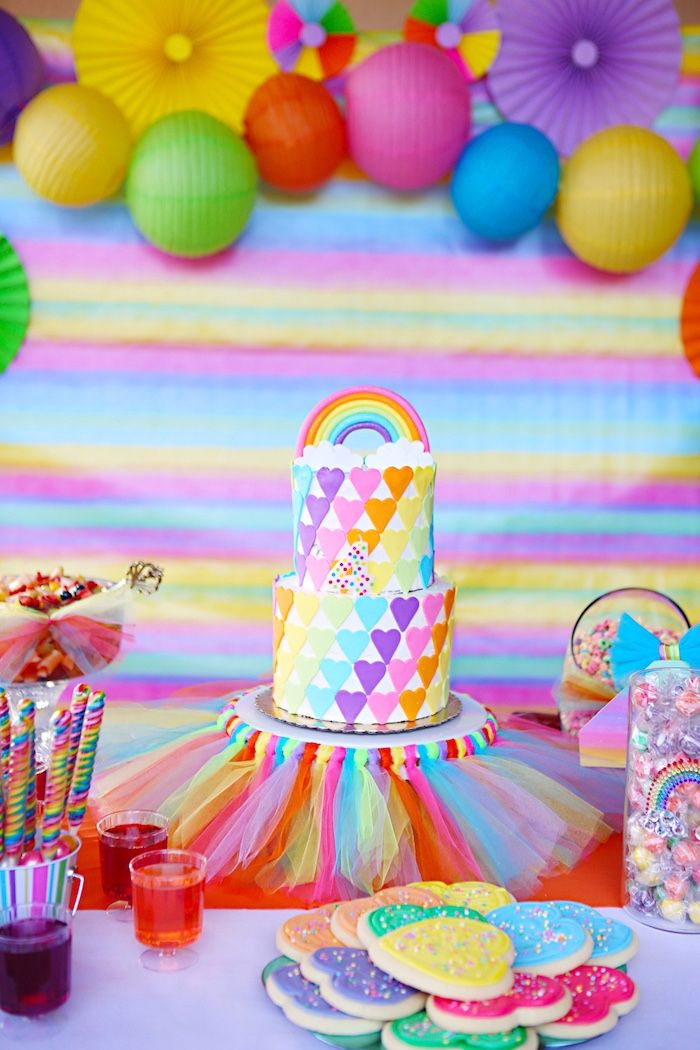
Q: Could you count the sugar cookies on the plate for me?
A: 12